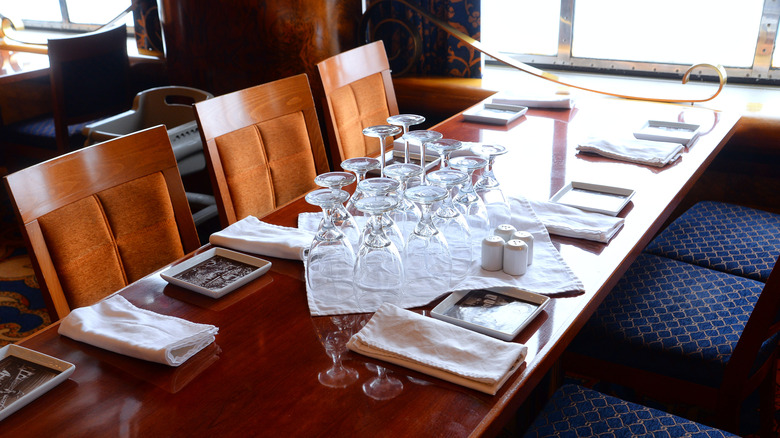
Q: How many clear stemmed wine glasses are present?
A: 14